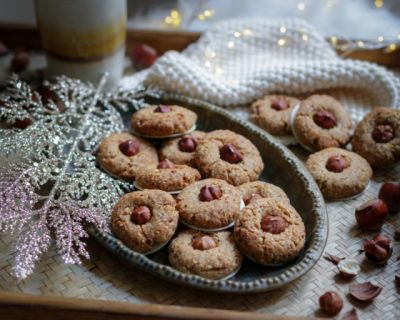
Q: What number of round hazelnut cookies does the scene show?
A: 14